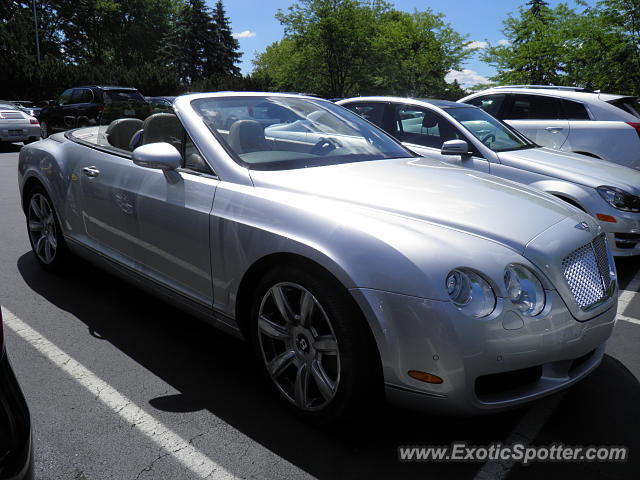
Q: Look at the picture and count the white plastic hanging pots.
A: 0